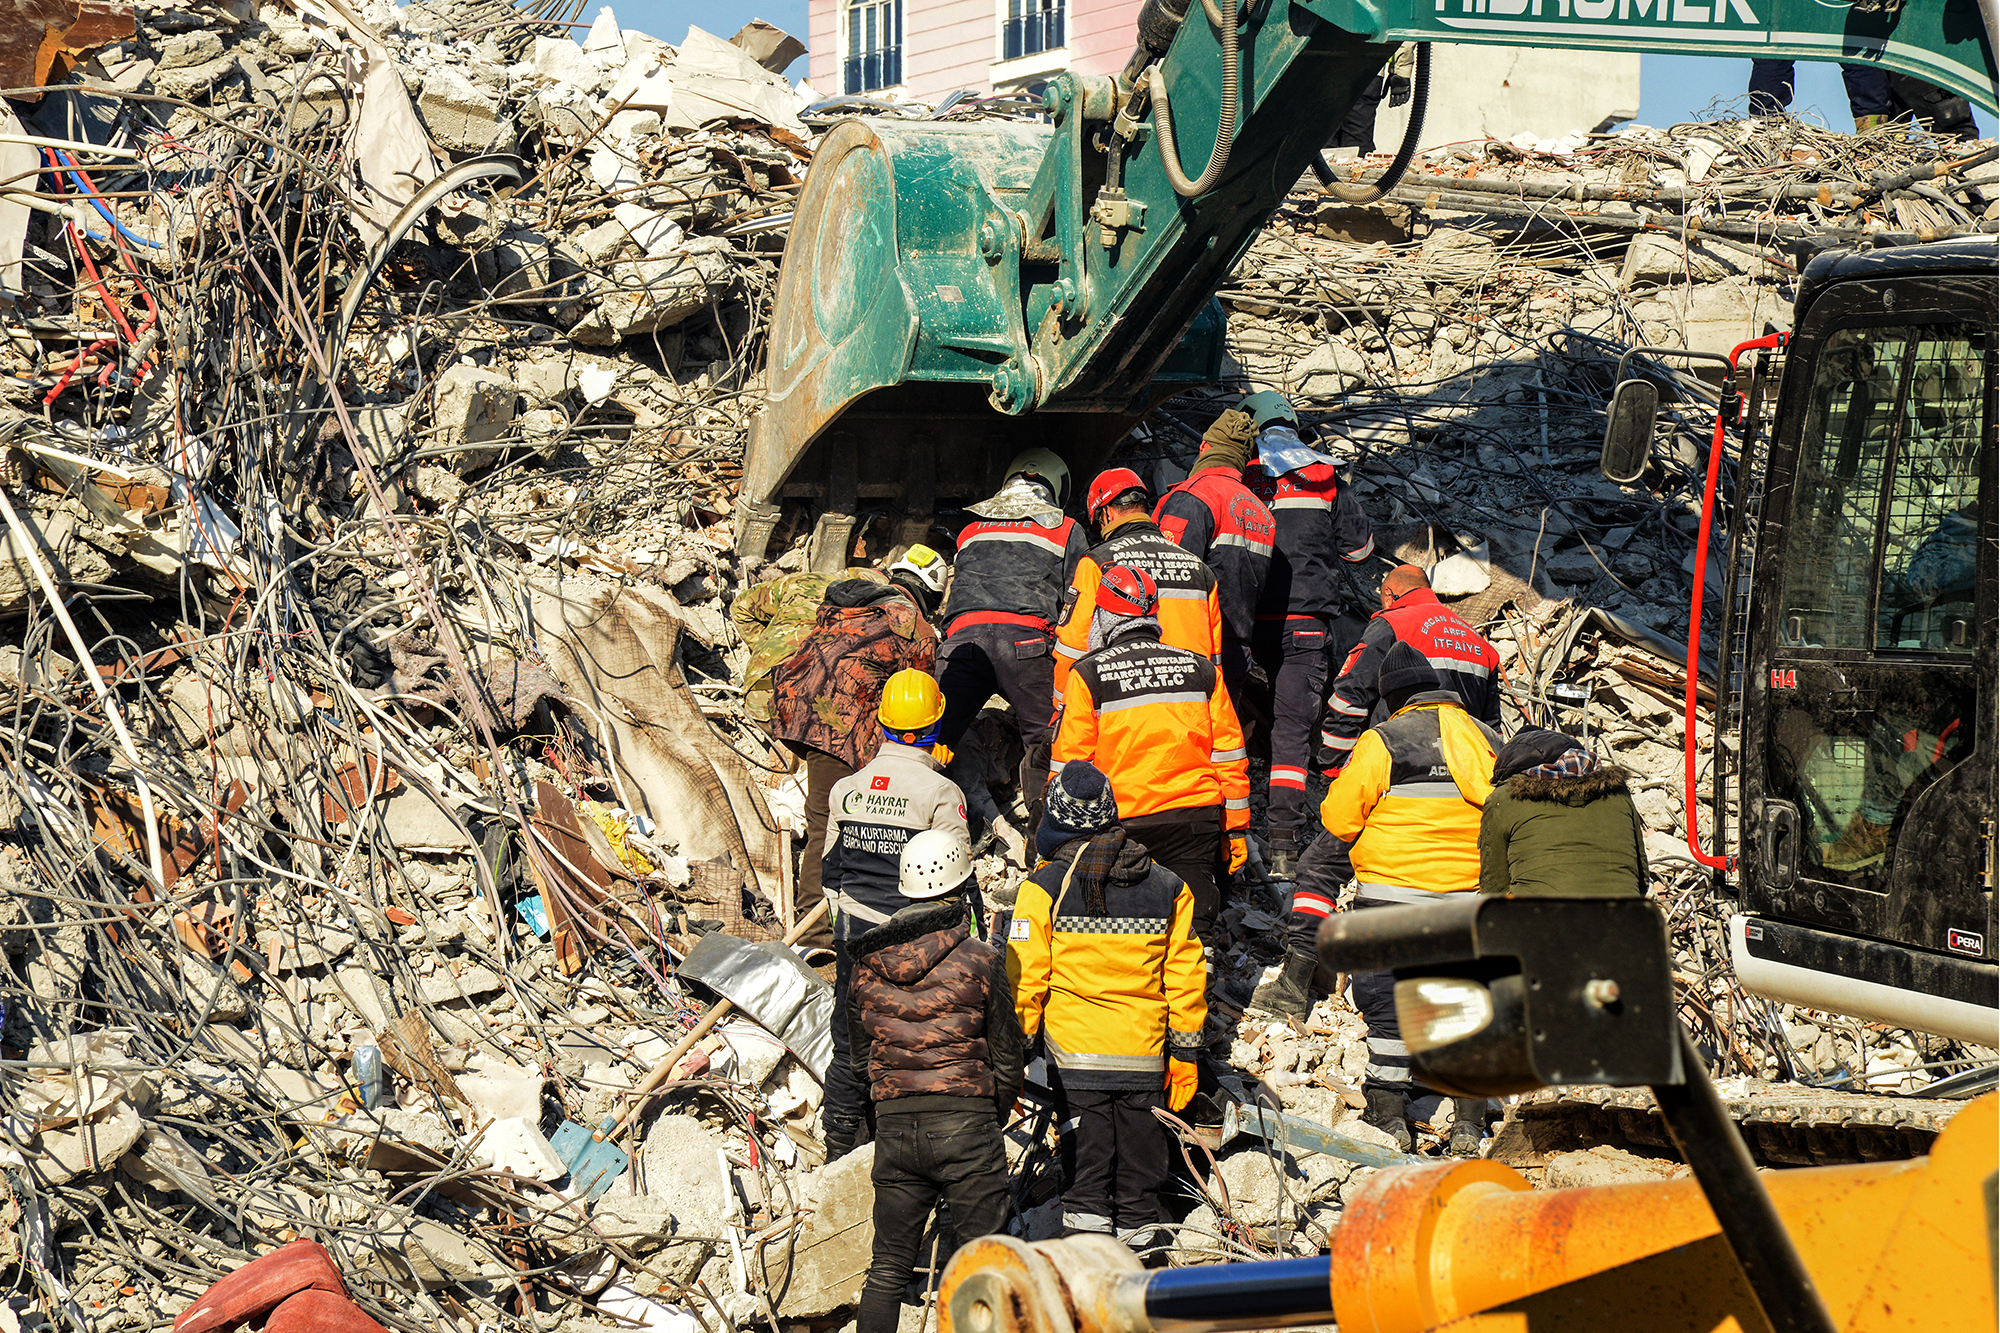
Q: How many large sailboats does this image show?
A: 0